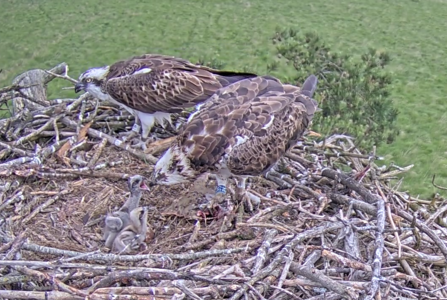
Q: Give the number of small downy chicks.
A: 2